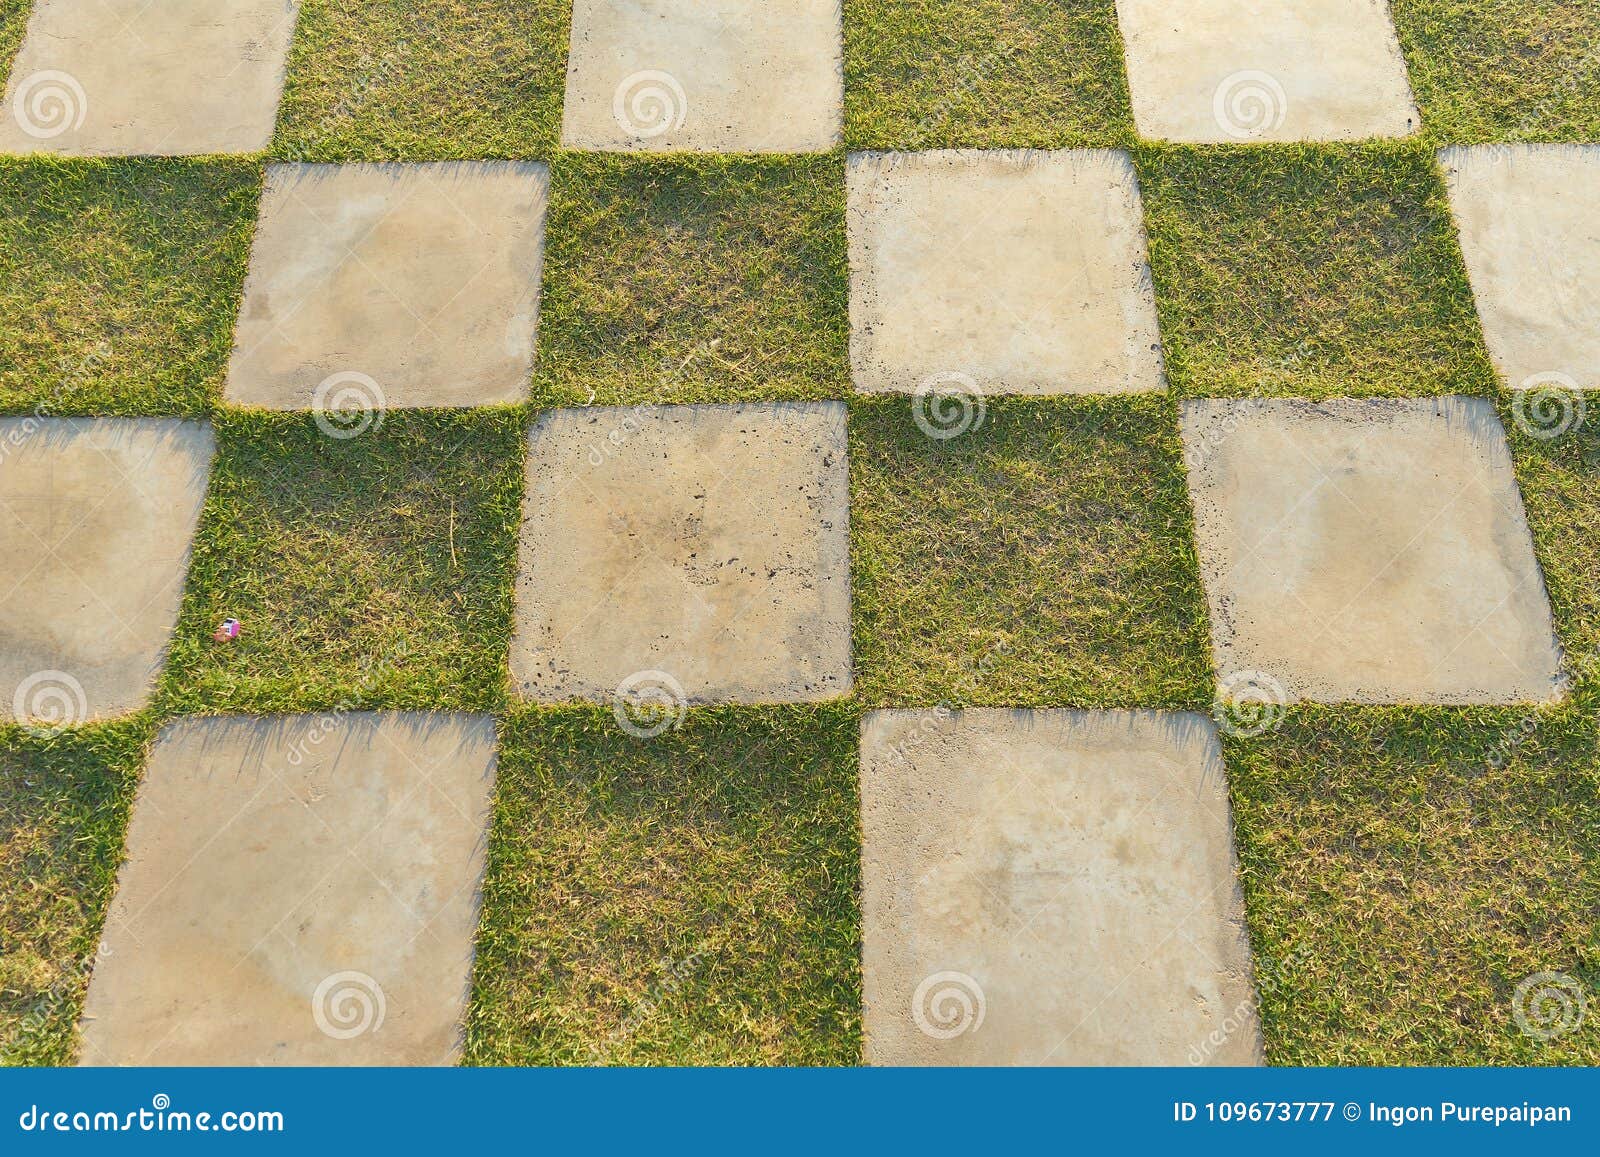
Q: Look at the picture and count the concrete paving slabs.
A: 11